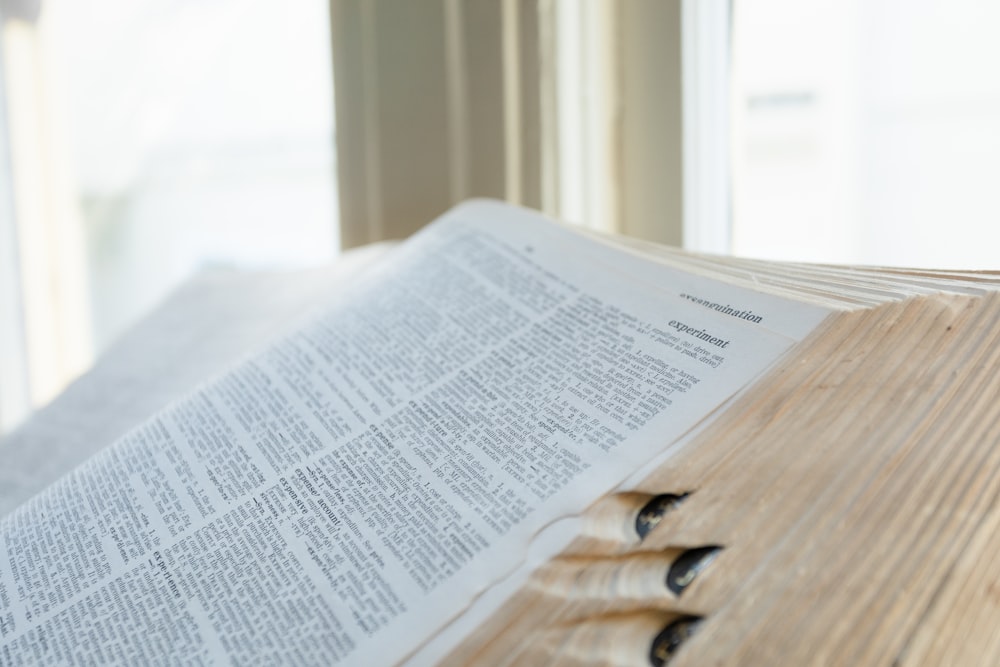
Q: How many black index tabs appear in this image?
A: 3